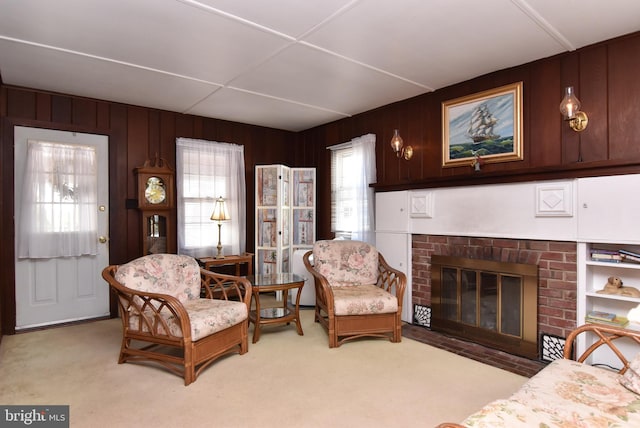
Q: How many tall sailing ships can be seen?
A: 1